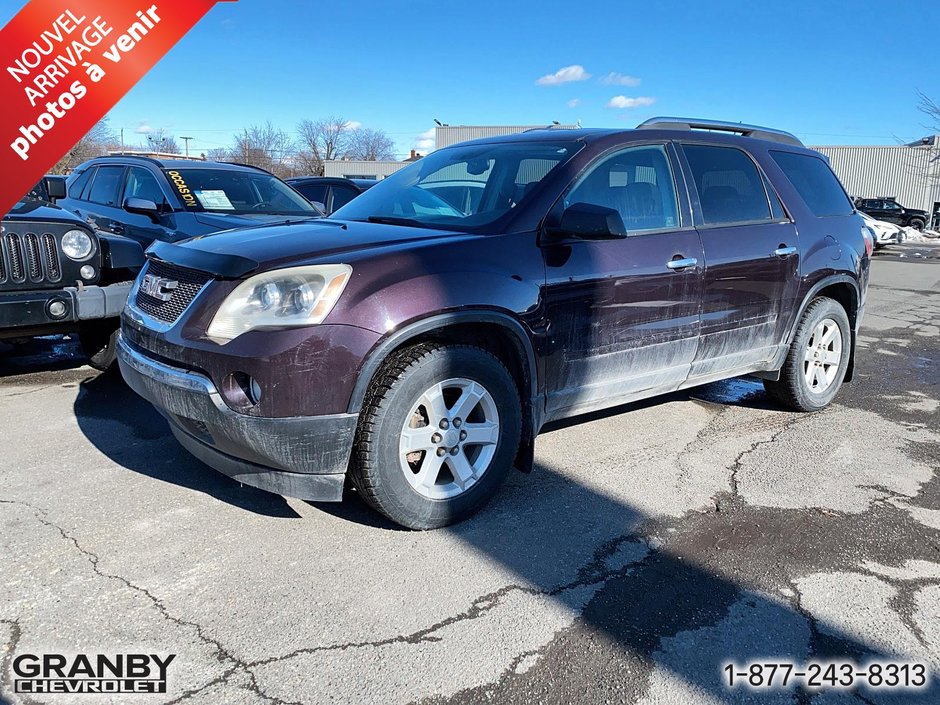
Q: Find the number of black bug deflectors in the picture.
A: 1